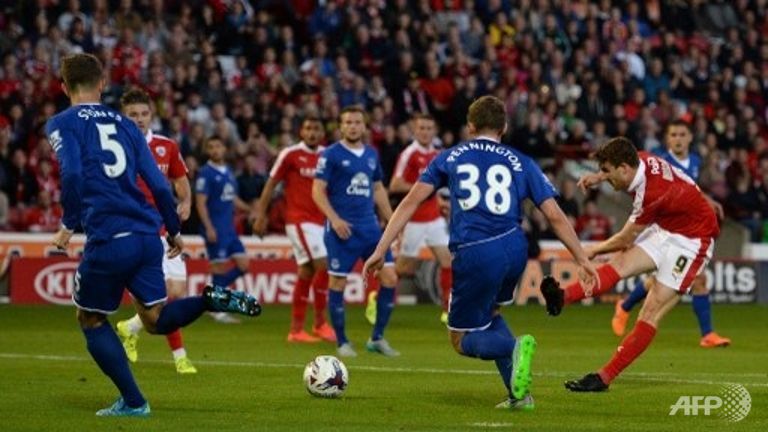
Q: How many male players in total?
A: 9